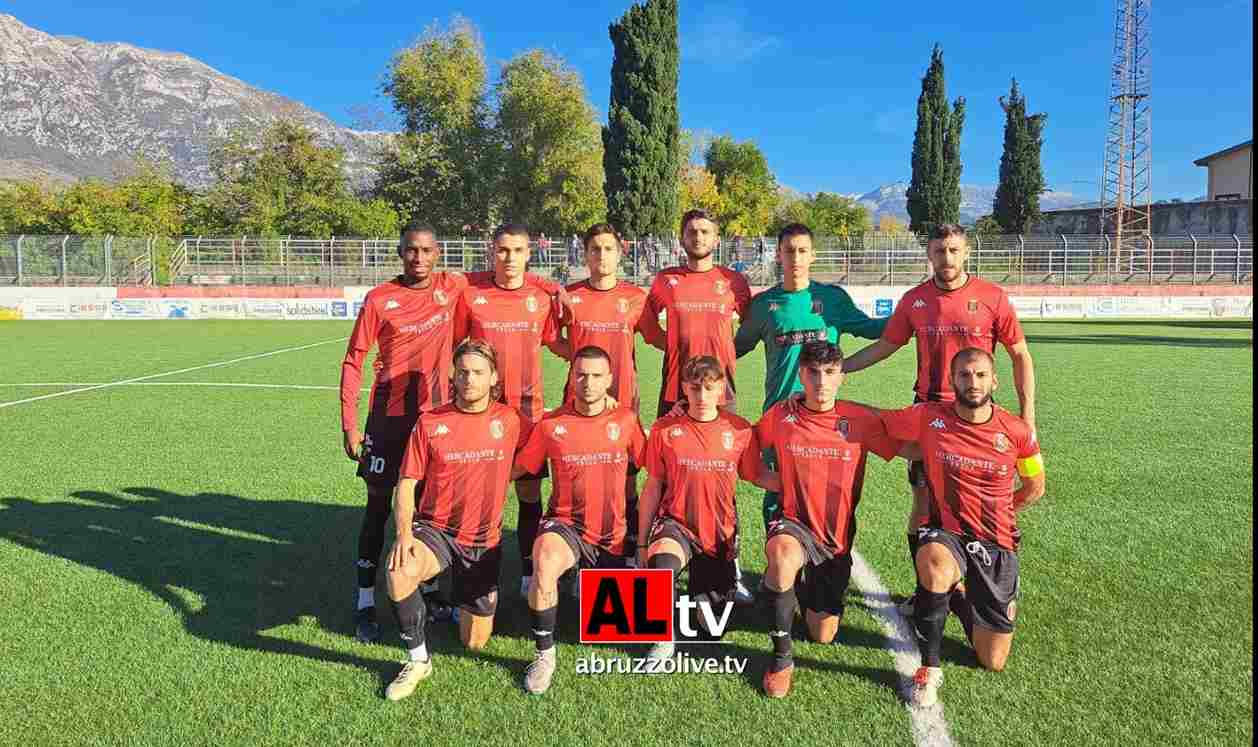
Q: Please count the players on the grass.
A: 11